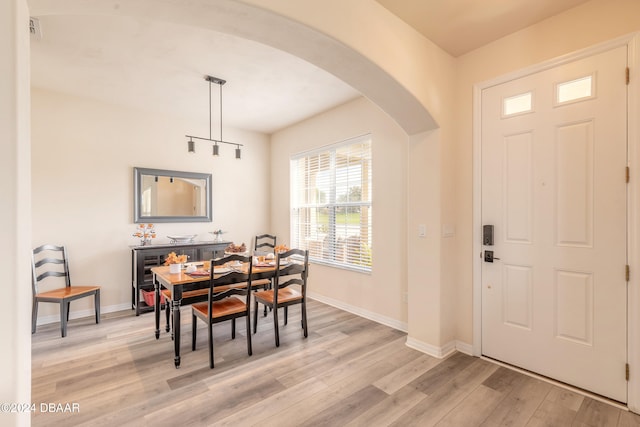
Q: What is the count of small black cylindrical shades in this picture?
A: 3